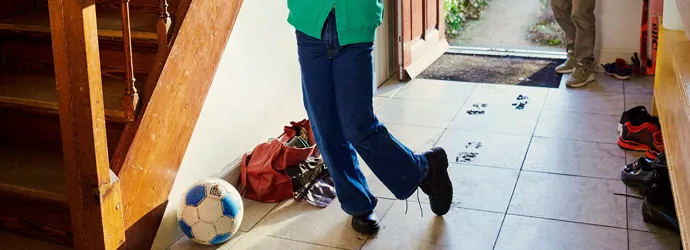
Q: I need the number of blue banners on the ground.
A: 0